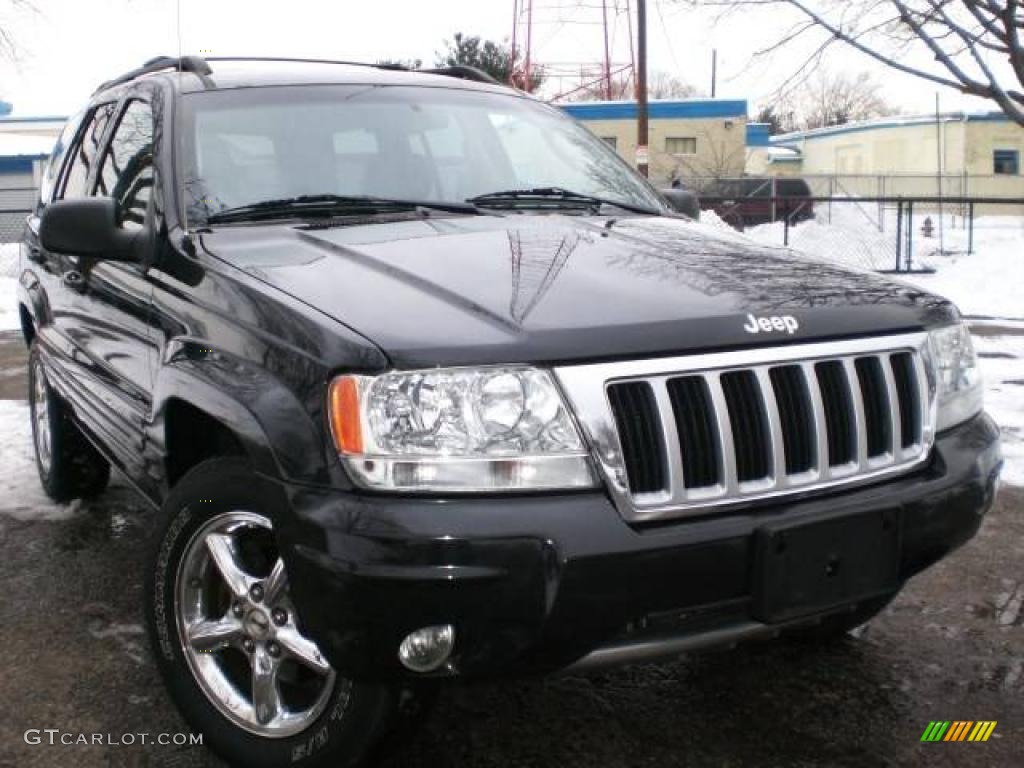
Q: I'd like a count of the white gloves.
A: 0